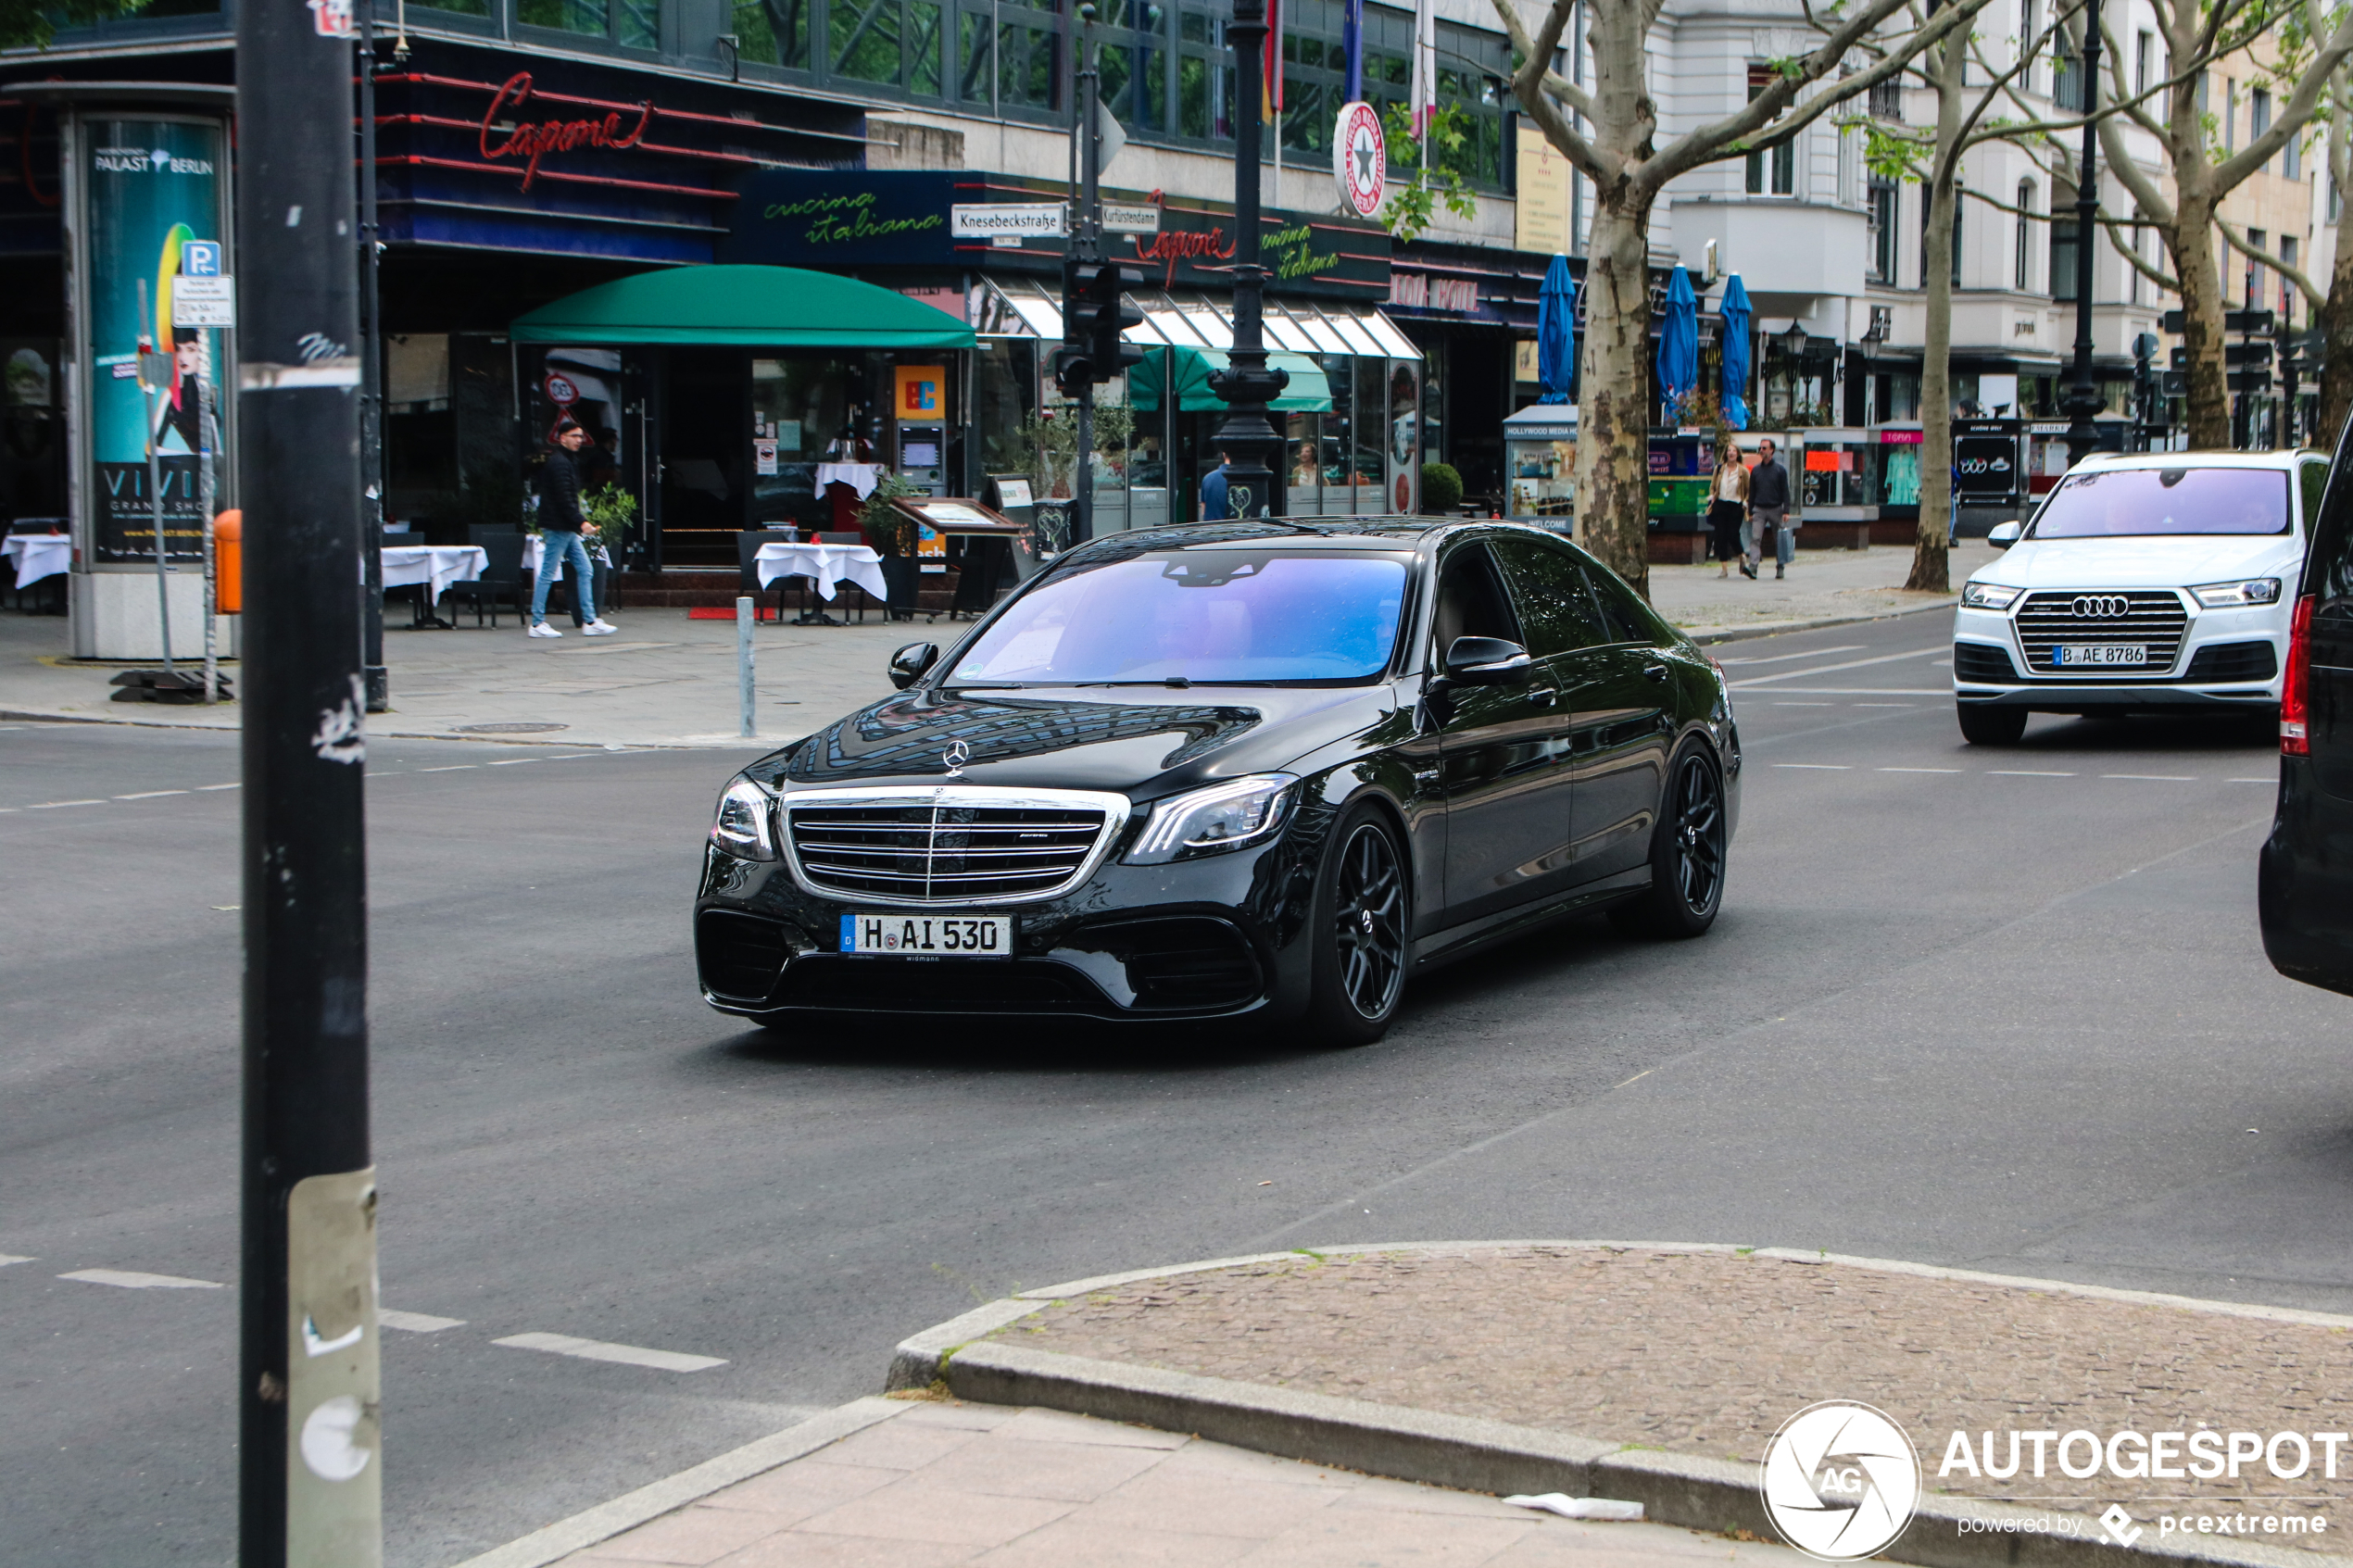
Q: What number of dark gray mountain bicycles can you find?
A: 0